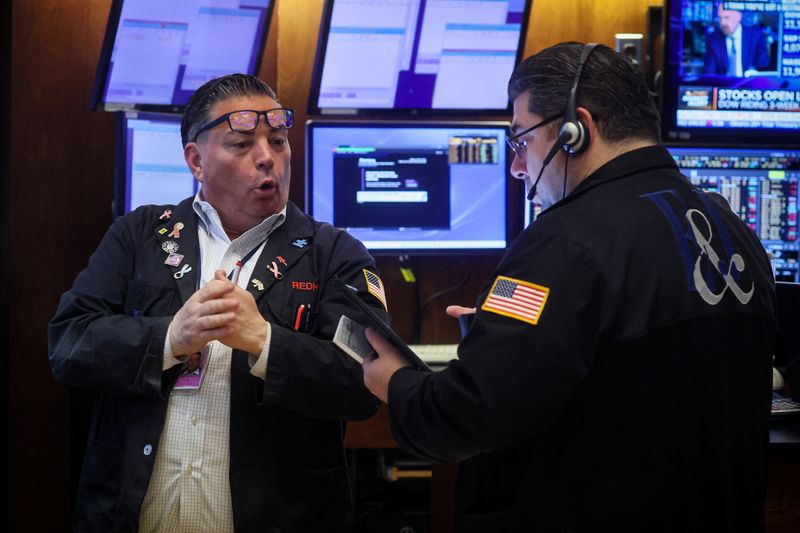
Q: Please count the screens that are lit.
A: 6